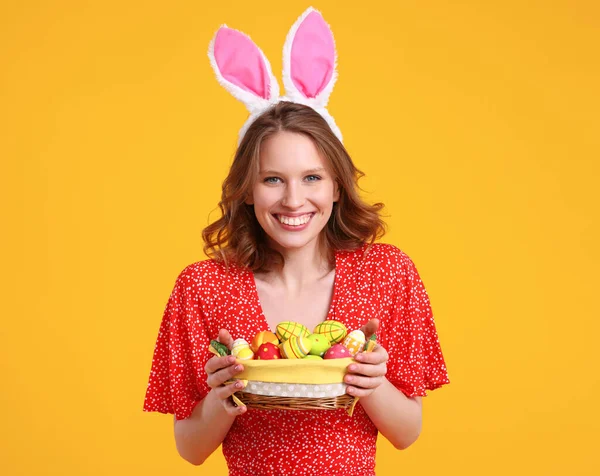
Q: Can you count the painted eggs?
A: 10